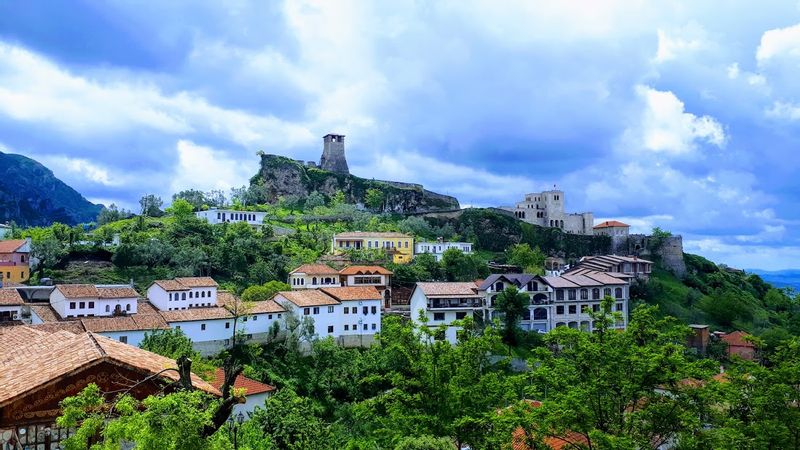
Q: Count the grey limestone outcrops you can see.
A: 1